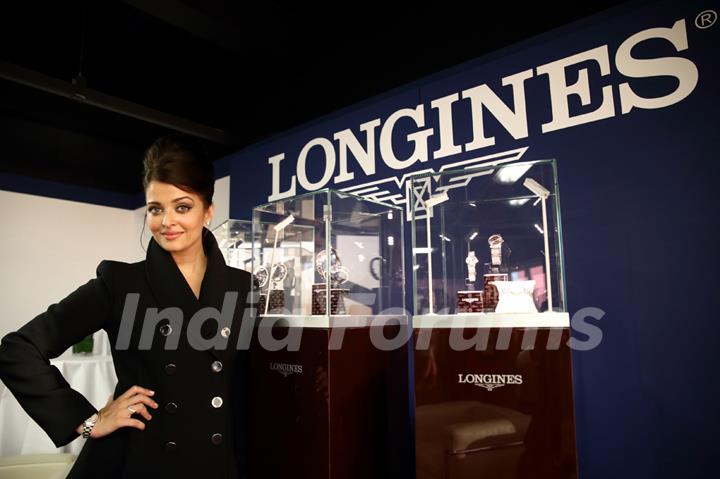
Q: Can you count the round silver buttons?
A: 8